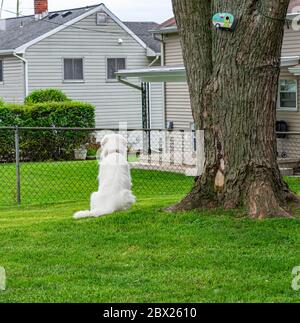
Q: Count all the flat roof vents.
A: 2